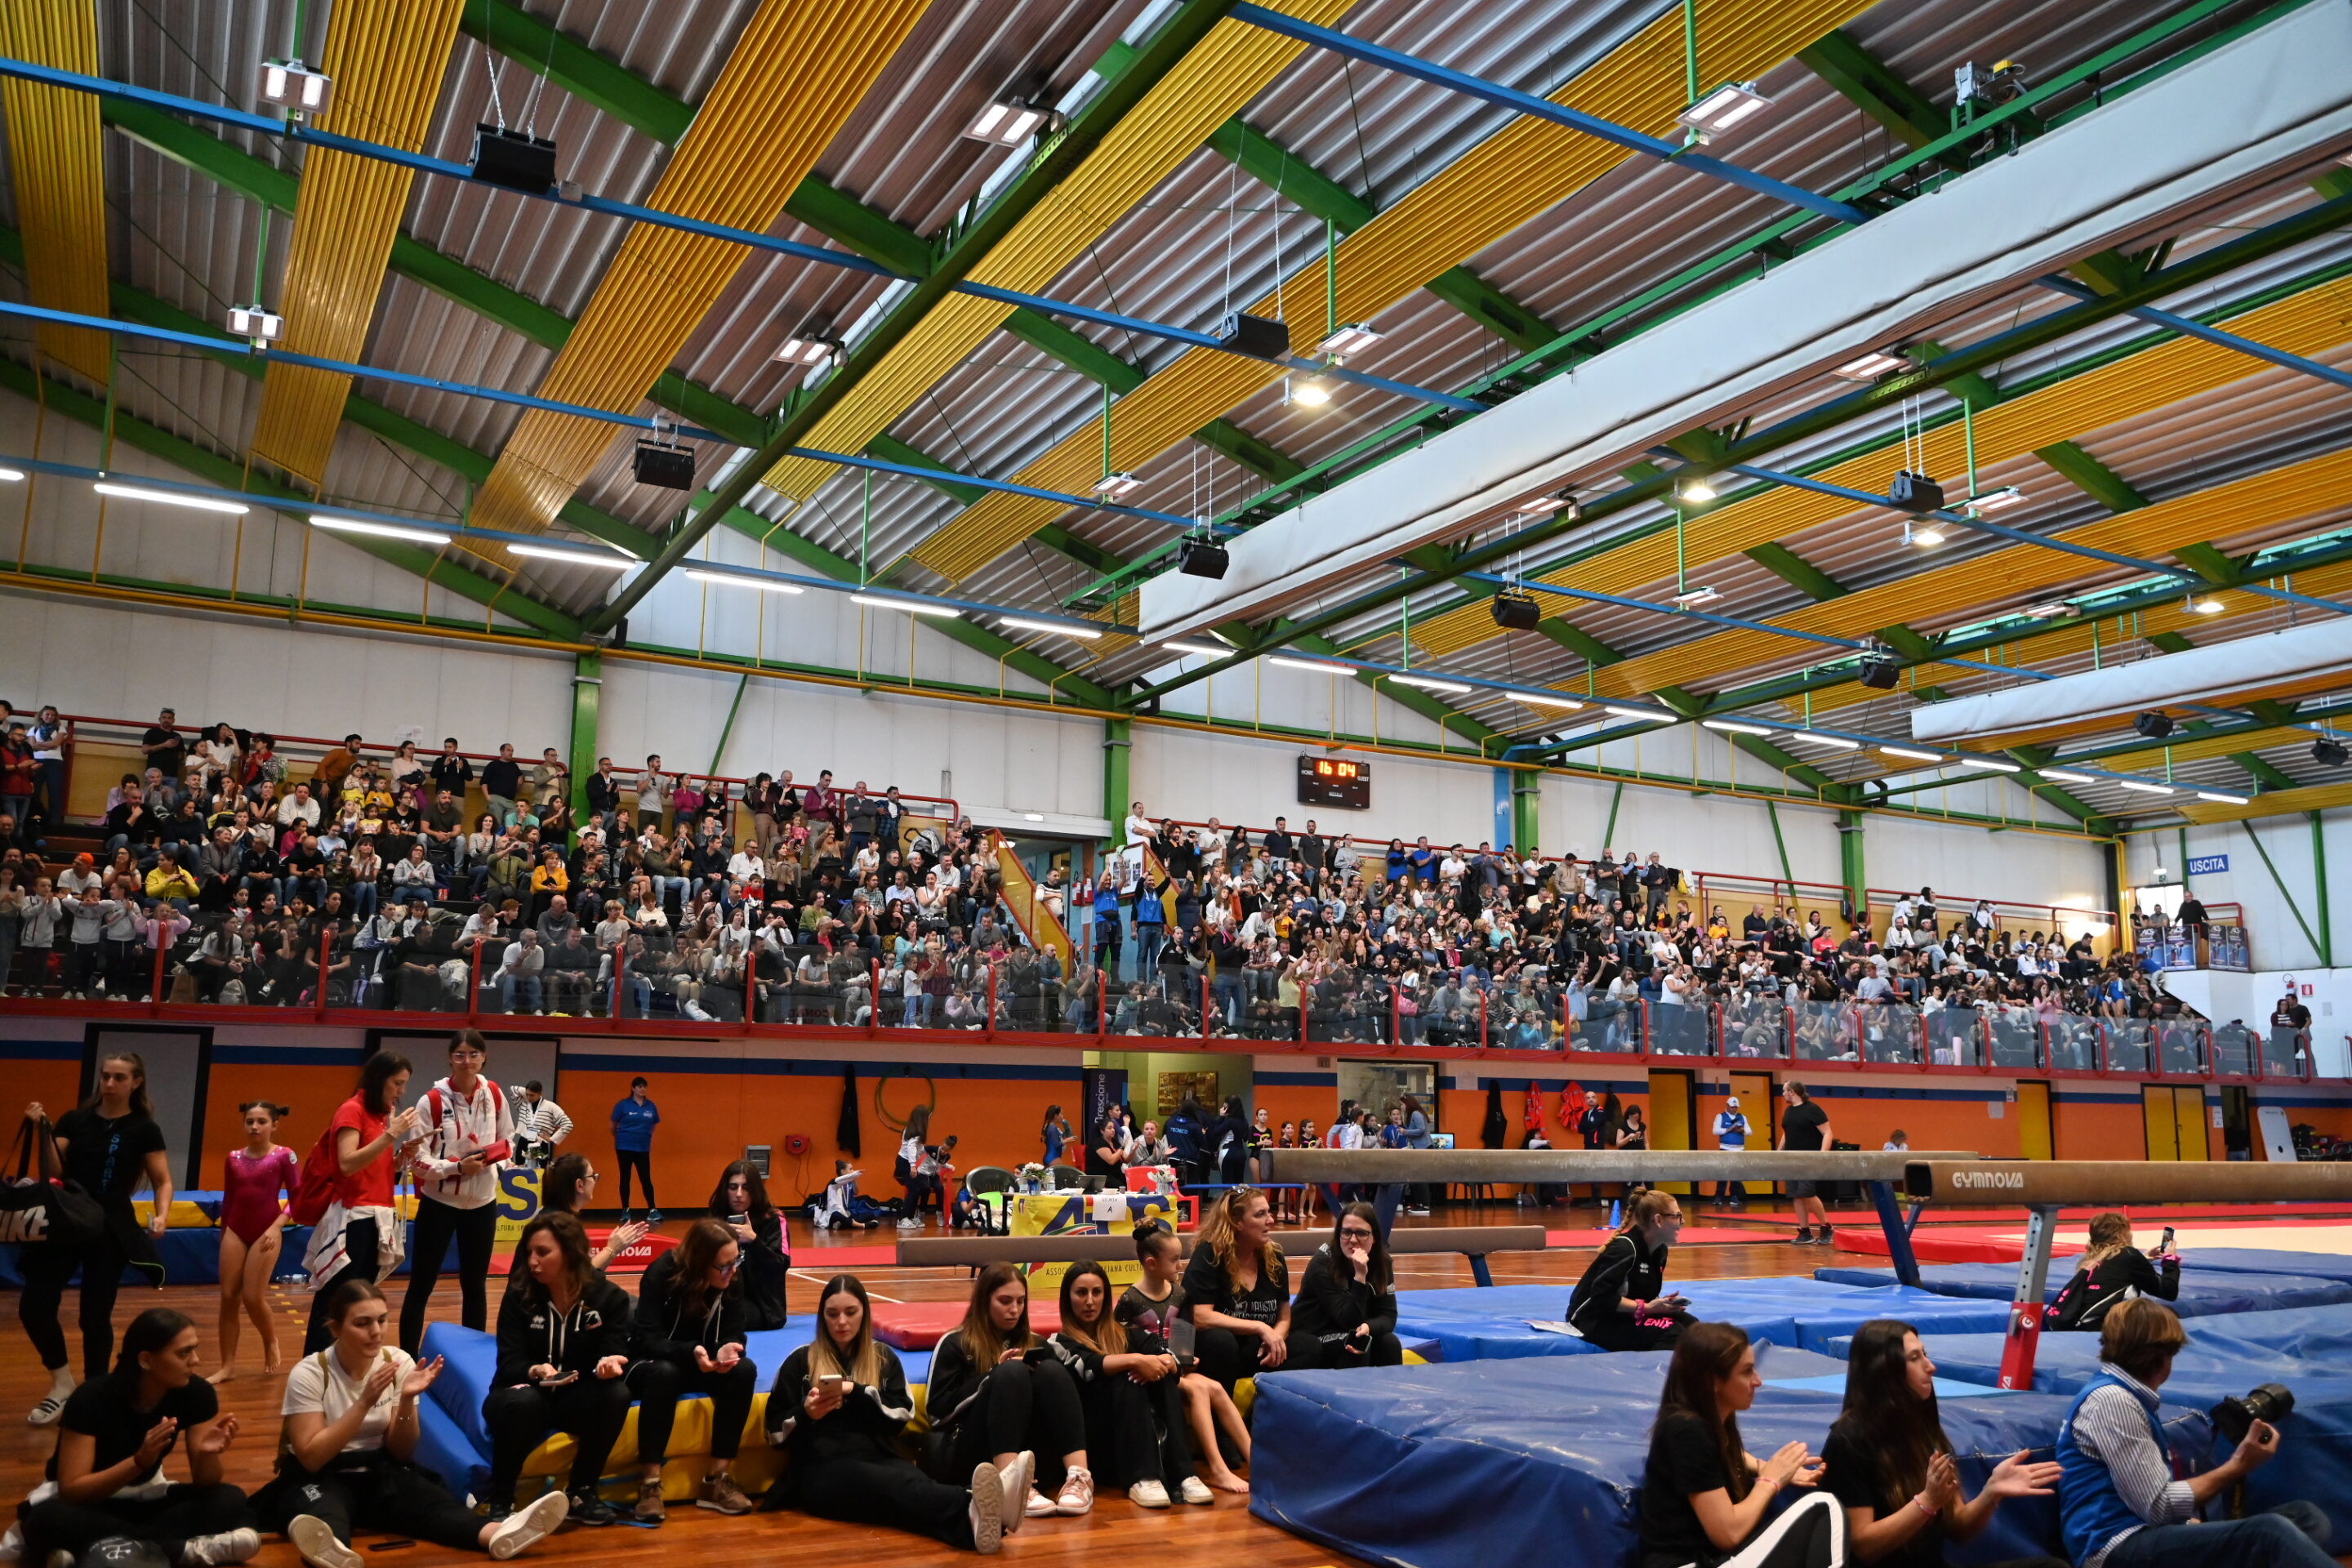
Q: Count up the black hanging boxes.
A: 9